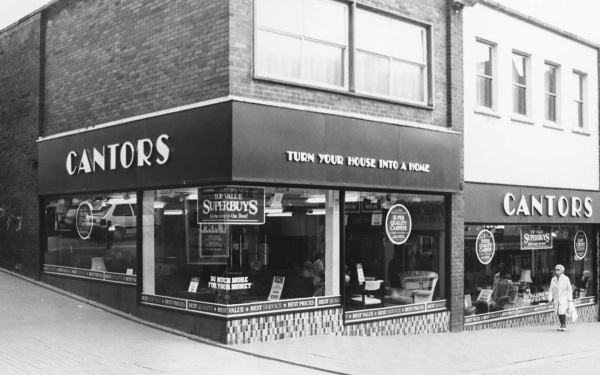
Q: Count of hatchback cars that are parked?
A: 1